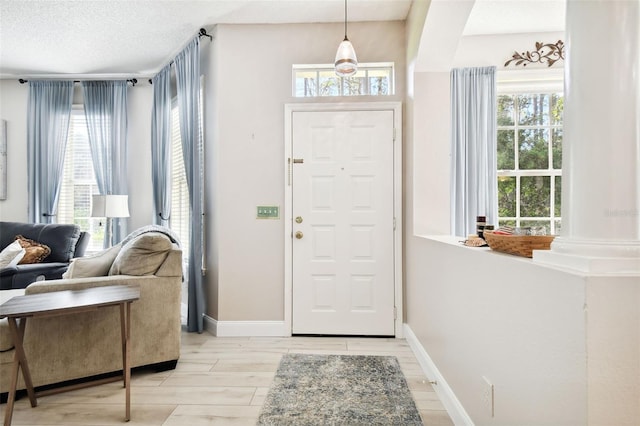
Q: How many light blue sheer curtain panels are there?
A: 5